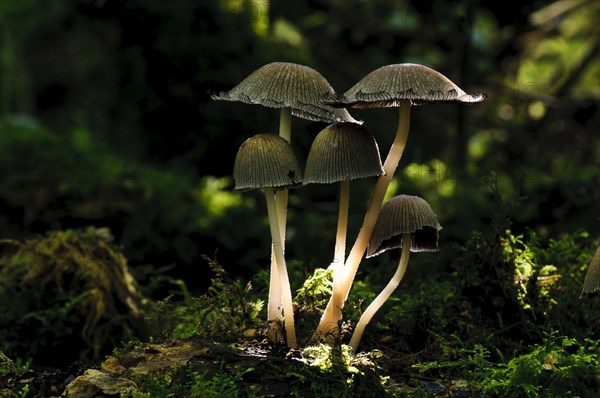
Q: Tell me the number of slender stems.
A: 5